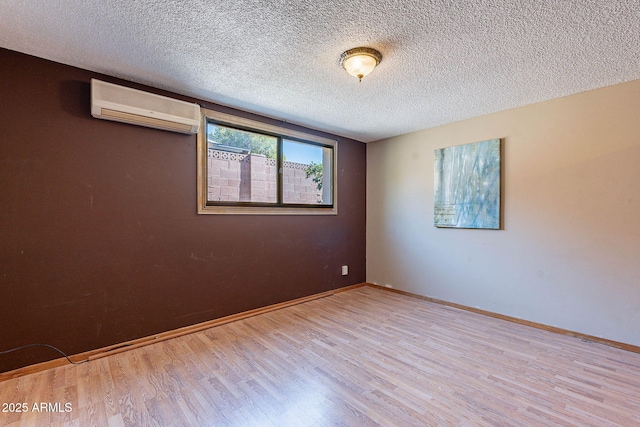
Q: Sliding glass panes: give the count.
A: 2